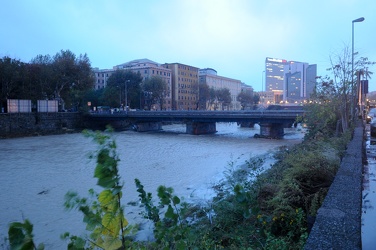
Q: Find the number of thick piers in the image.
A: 3